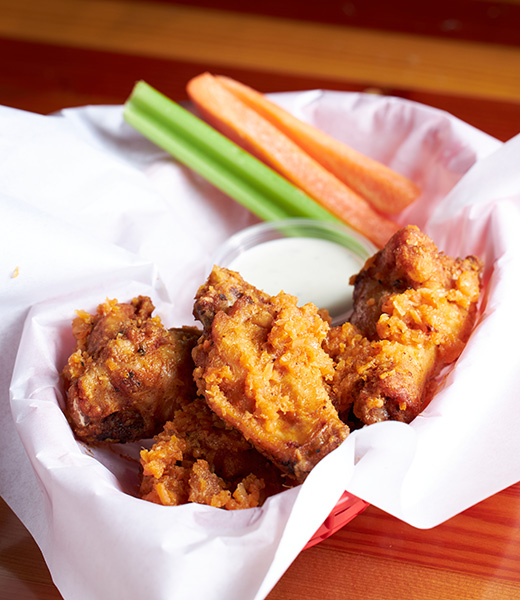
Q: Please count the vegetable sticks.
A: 3